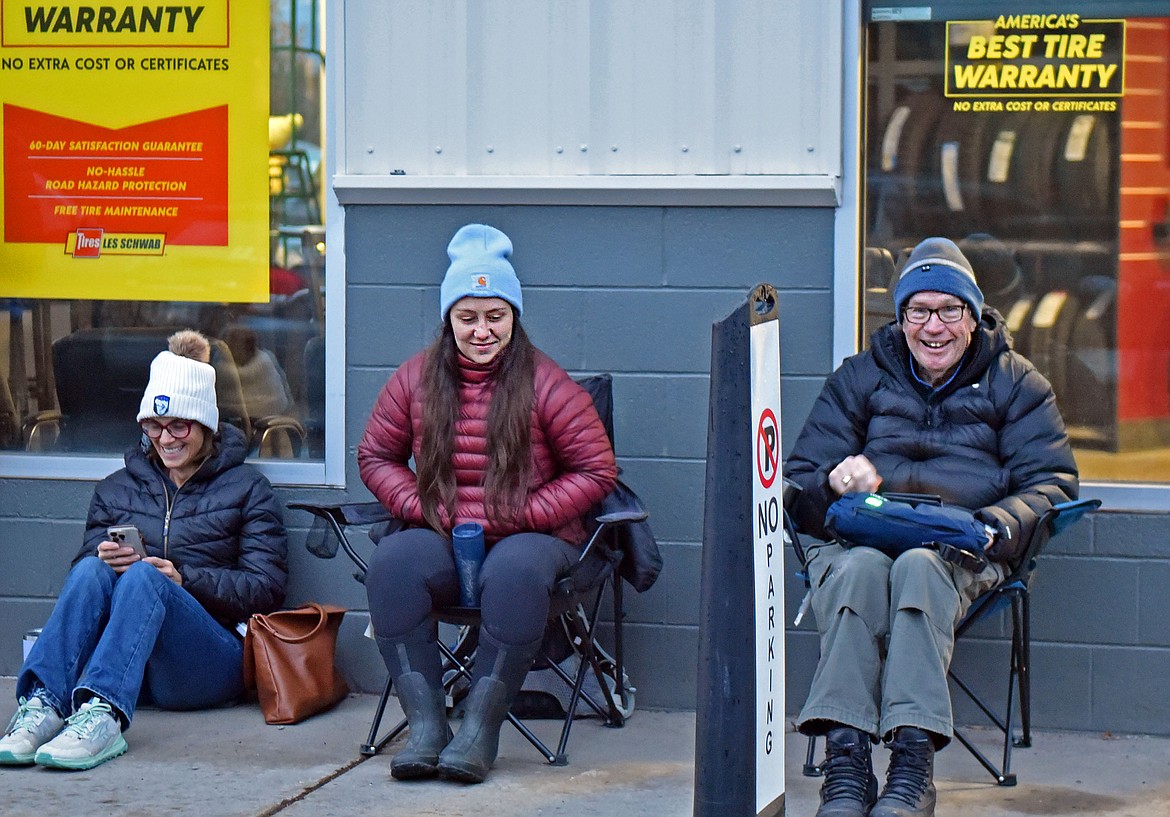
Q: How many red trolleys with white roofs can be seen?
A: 0